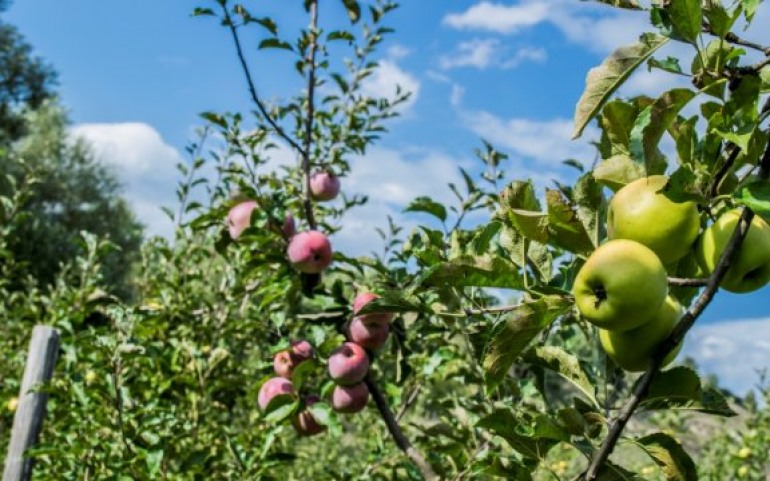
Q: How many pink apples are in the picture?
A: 12